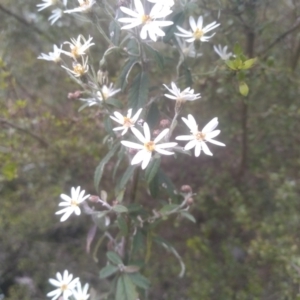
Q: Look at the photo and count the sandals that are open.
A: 0